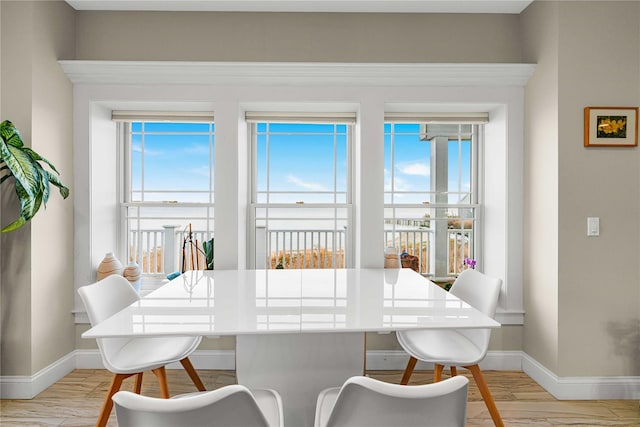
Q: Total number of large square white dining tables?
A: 1